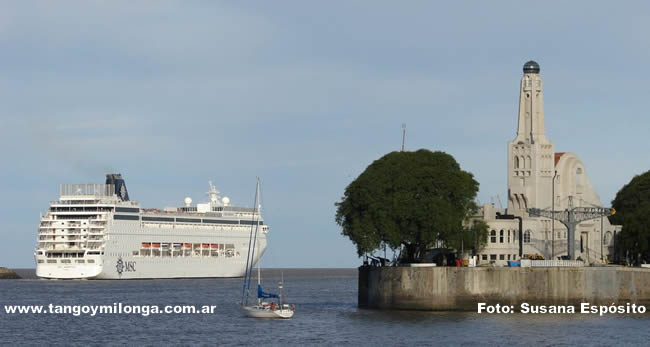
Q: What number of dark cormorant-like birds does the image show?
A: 0